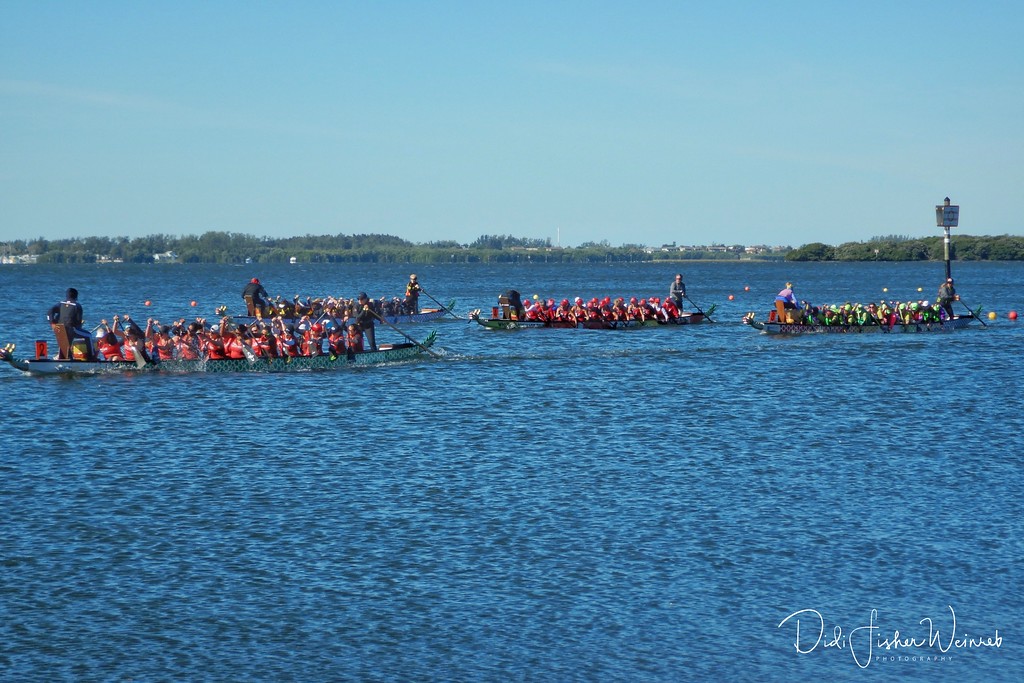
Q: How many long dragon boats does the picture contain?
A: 4